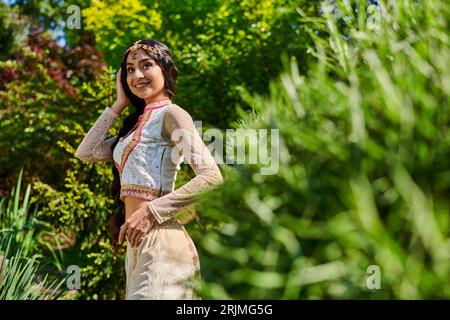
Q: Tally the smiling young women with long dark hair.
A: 1